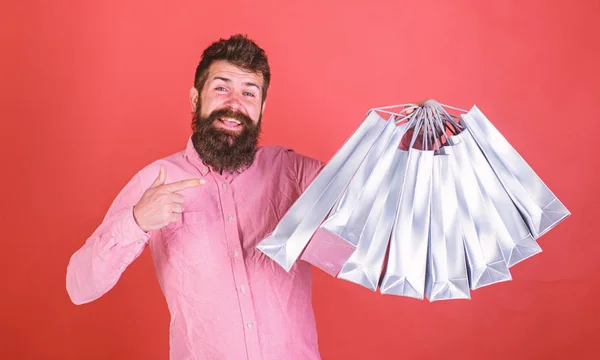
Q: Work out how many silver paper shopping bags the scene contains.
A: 8